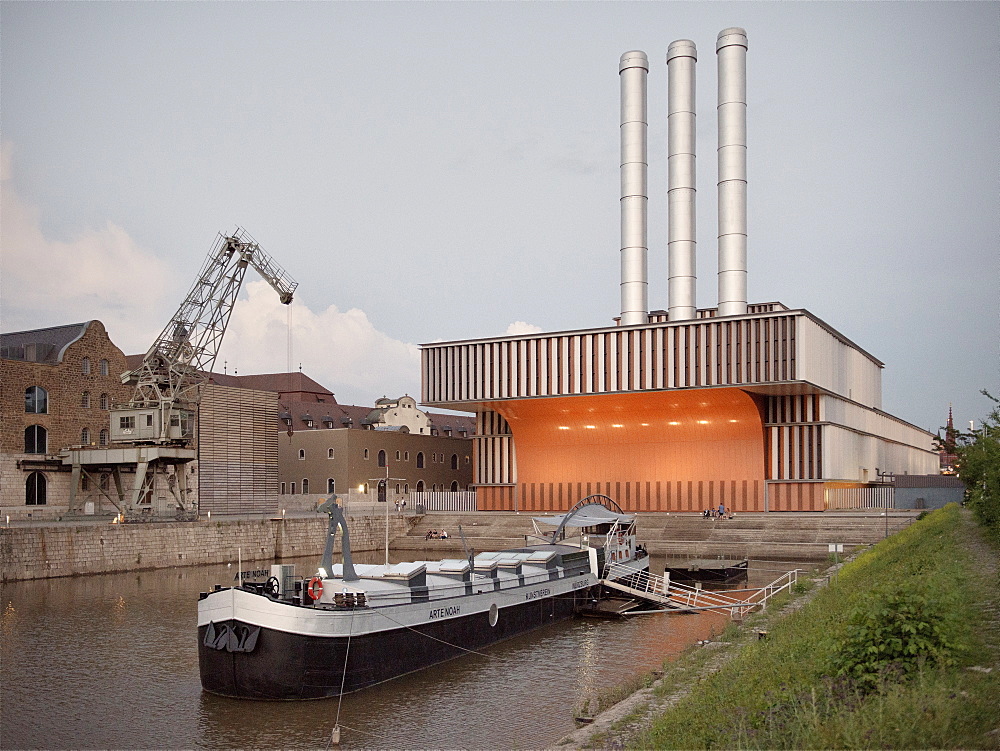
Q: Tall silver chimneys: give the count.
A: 3